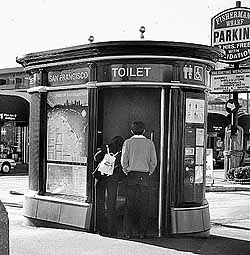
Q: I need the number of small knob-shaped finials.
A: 2